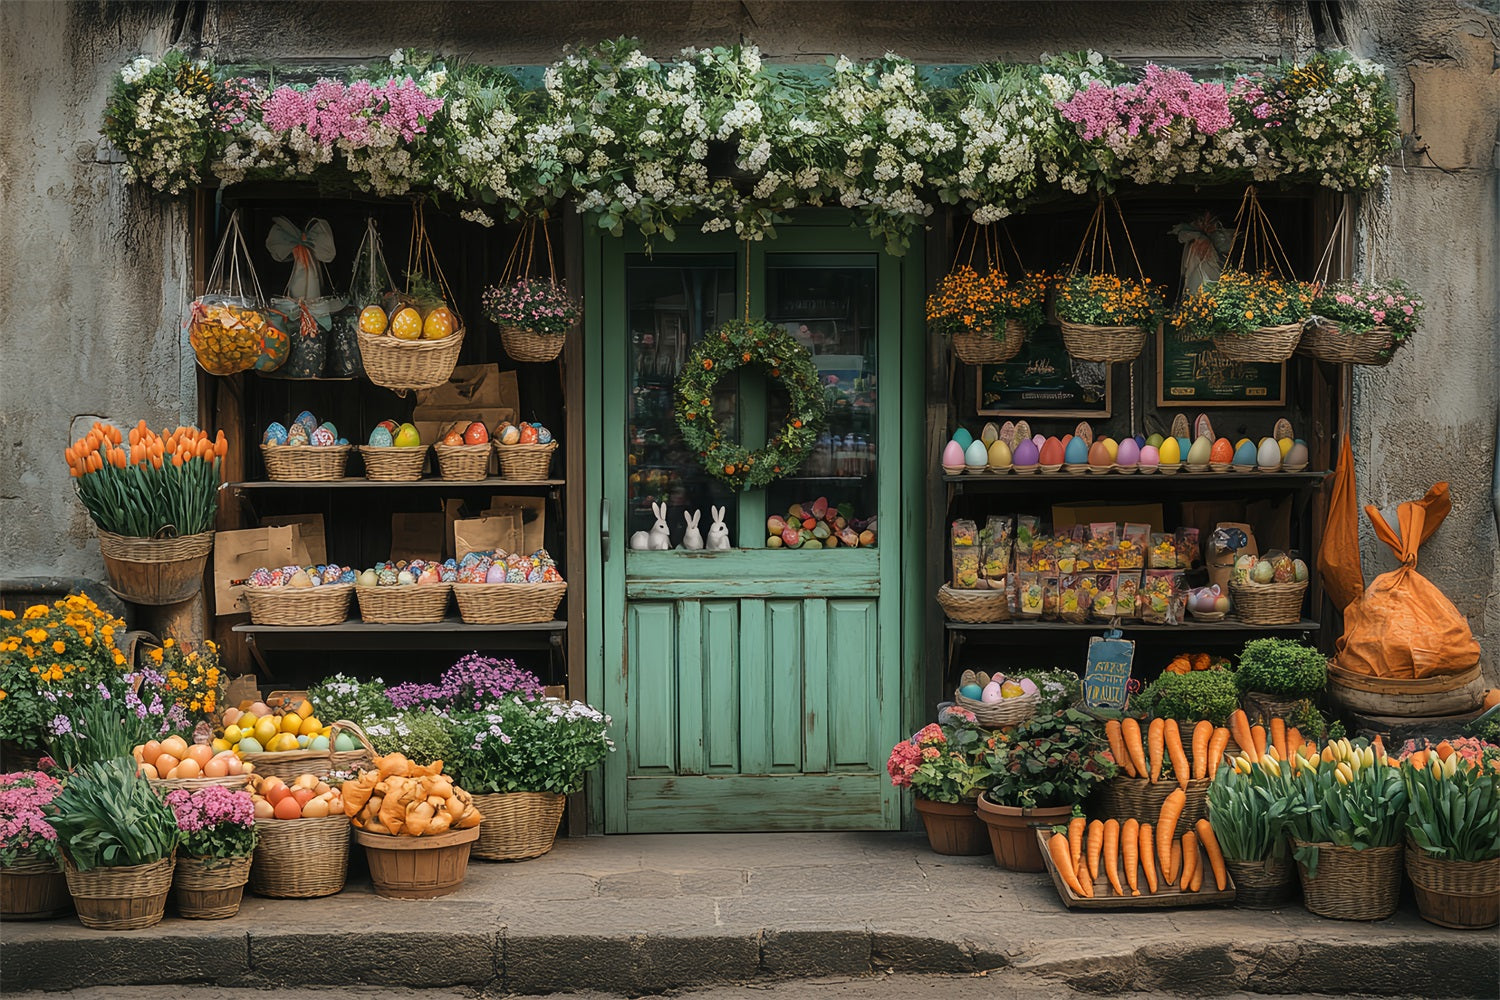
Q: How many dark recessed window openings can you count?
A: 2